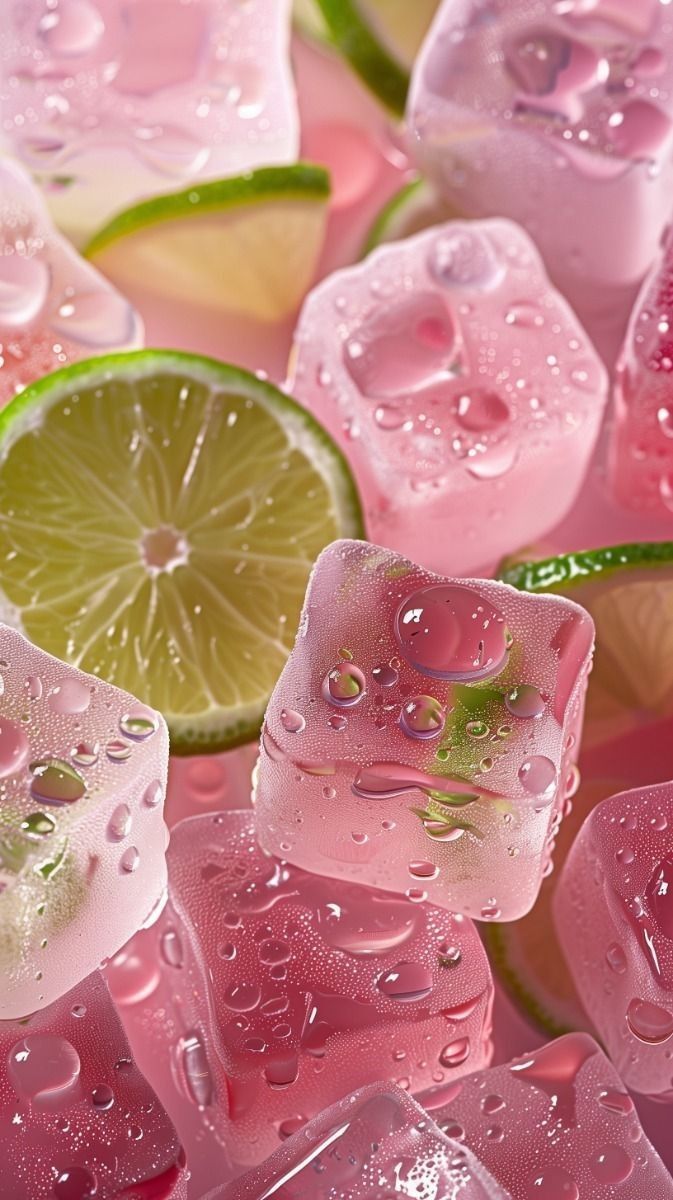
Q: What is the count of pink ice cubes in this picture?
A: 12